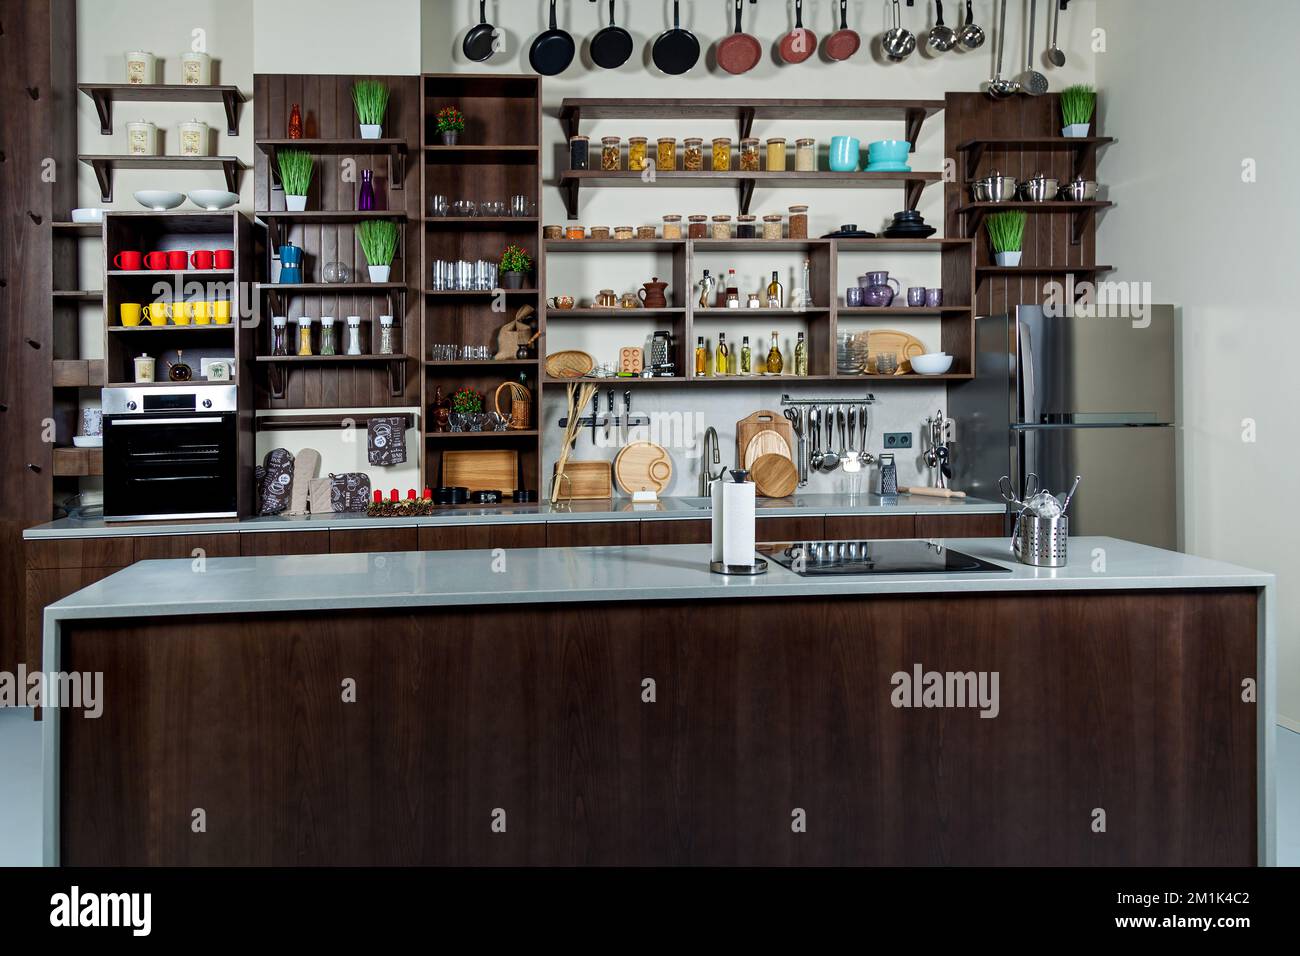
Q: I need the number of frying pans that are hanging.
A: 7